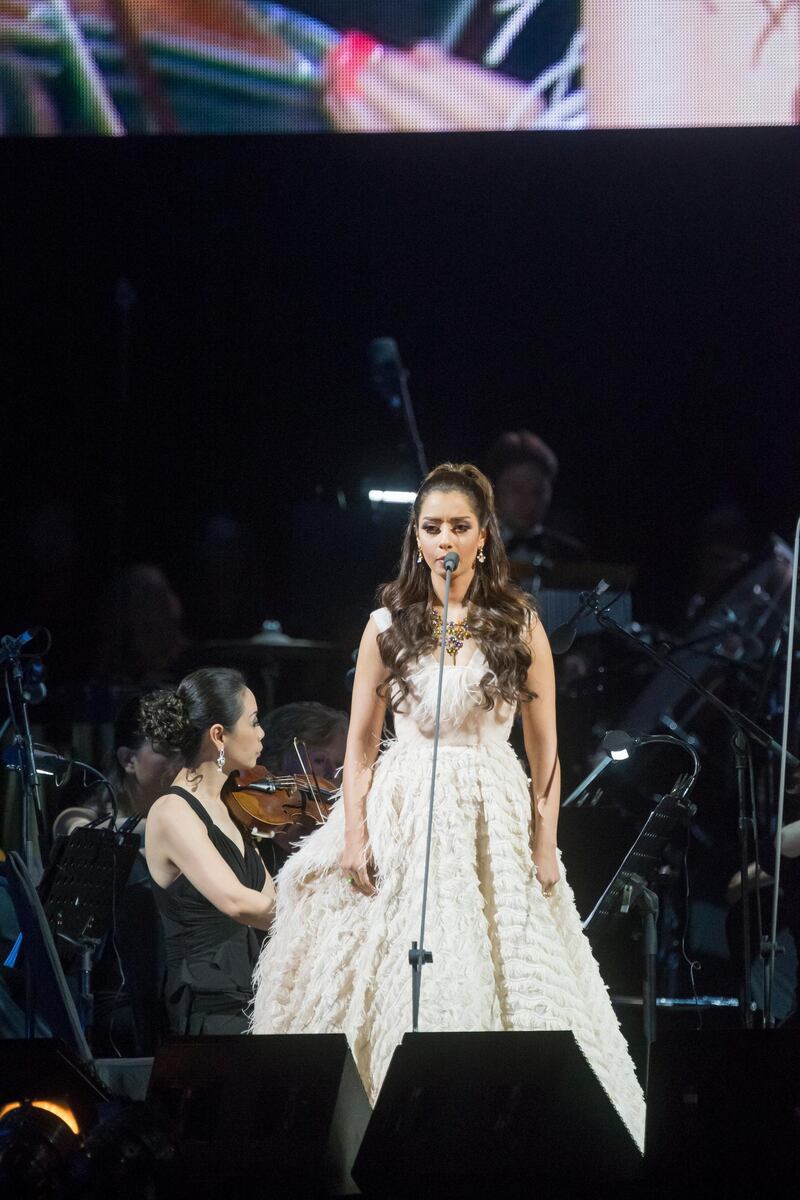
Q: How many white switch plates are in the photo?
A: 0